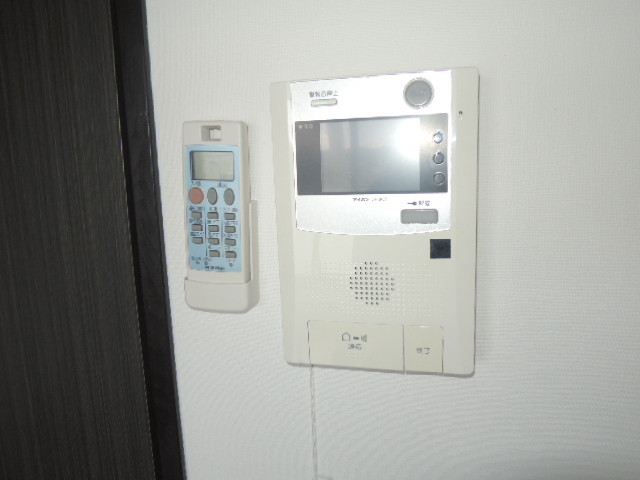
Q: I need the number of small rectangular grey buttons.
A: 11